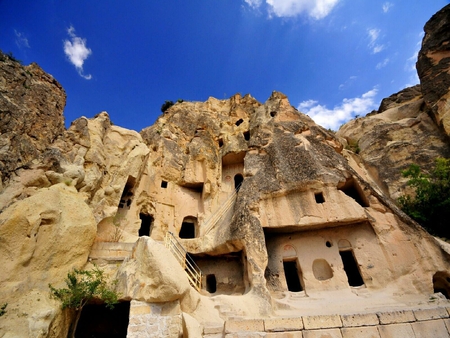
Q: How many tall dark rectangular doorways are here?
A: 2